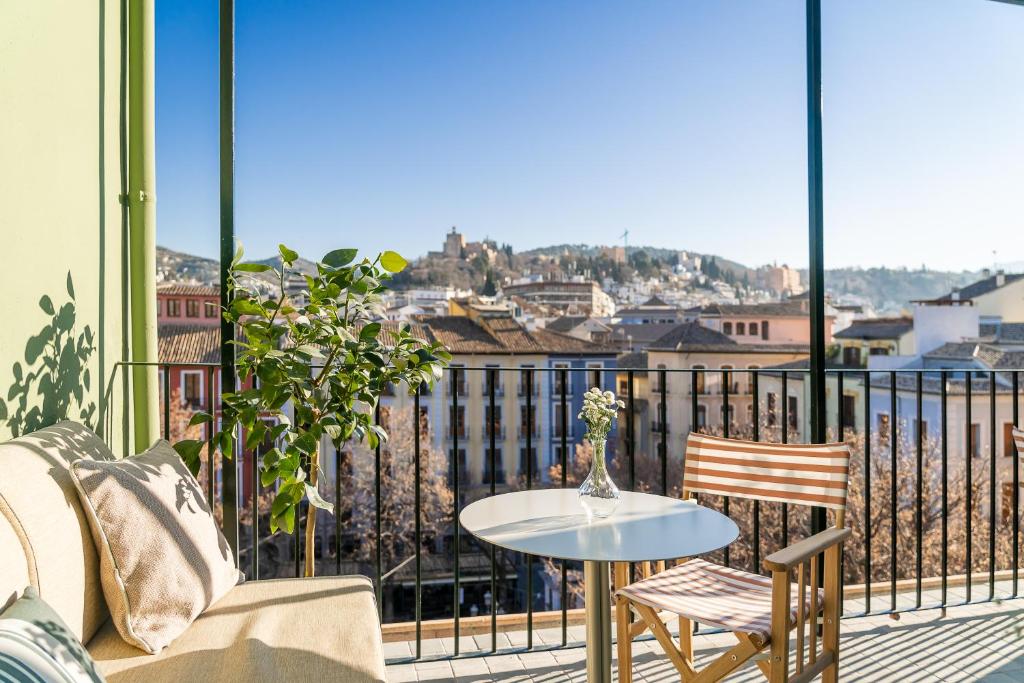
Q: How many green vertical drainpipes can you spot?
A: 1